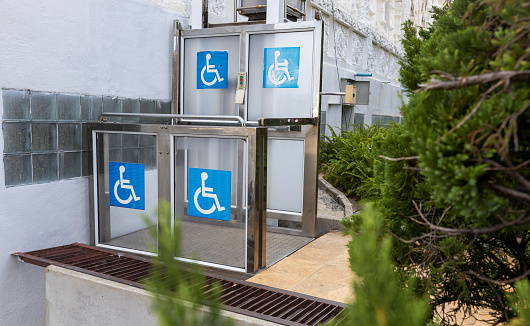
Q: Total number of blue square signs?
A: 4